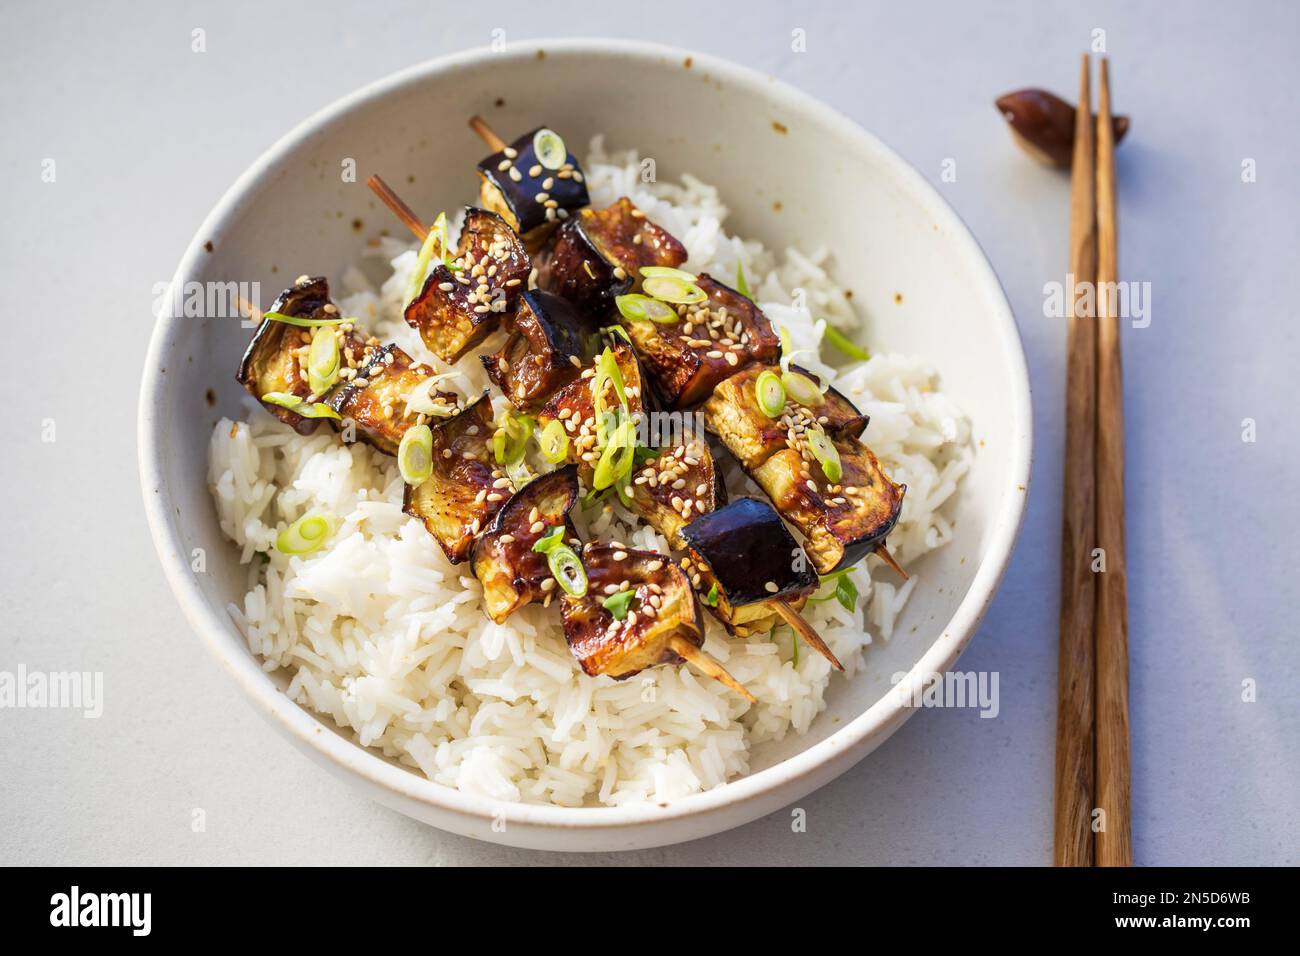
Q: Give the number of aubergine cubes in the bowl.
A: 15